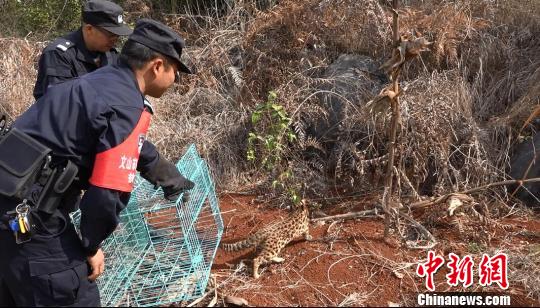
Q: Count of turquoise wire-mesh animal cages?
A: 1